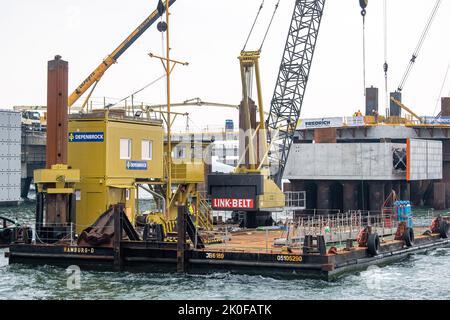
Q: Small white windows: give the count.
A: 2